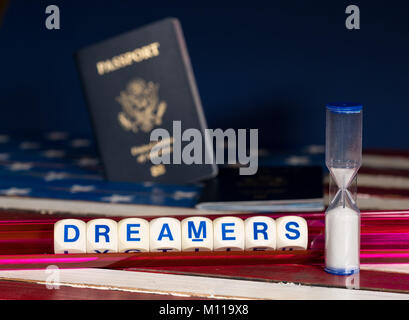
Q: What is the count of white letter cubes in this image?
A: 8